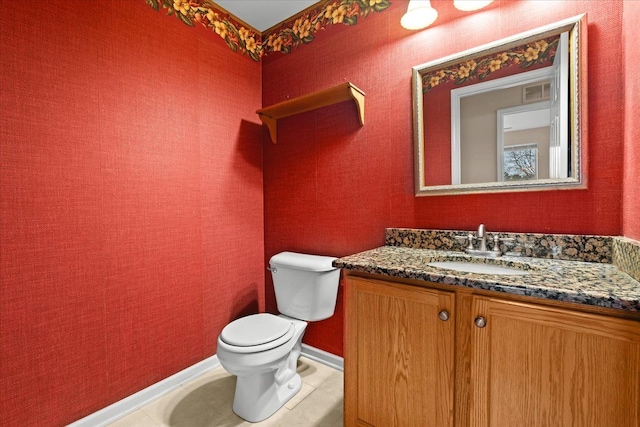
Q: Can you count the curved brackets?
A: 2